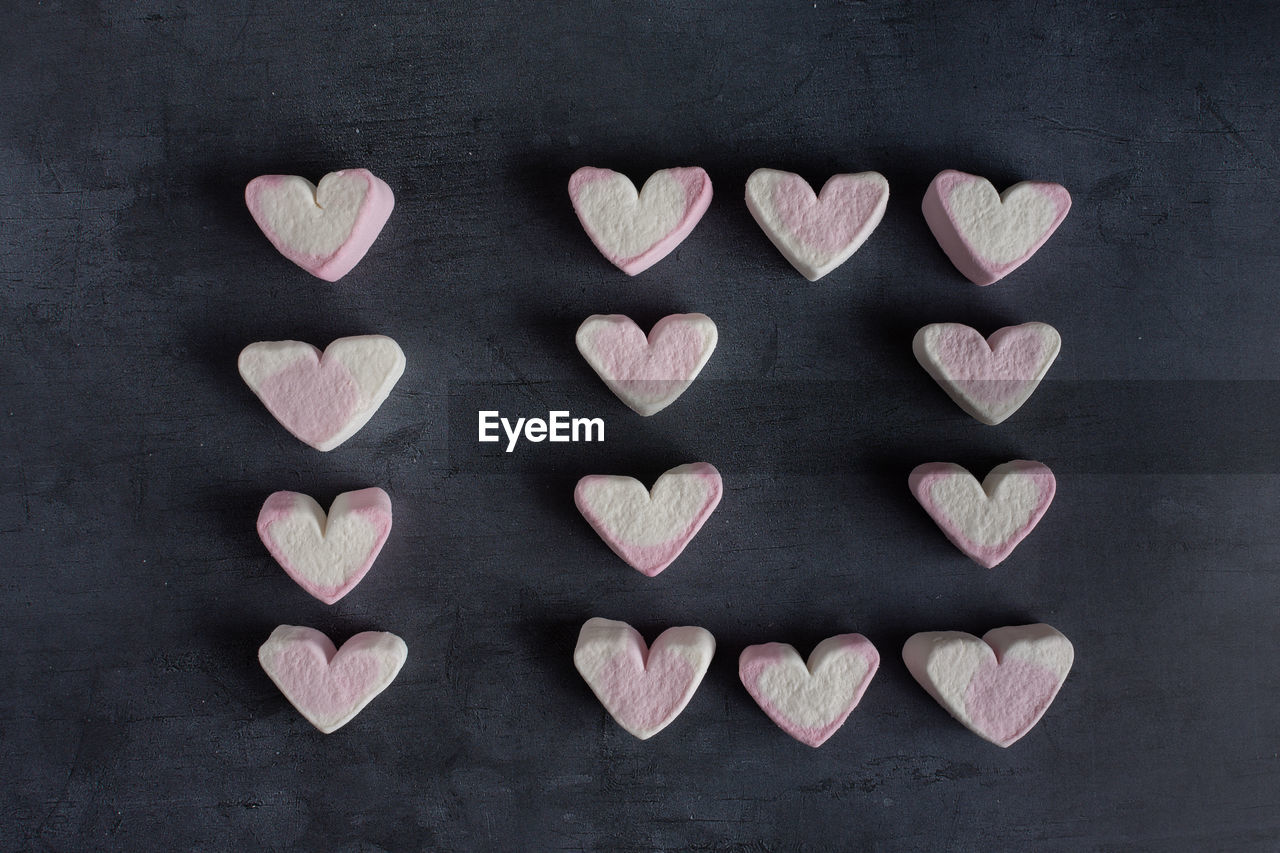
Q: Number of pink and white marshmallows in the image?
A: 14